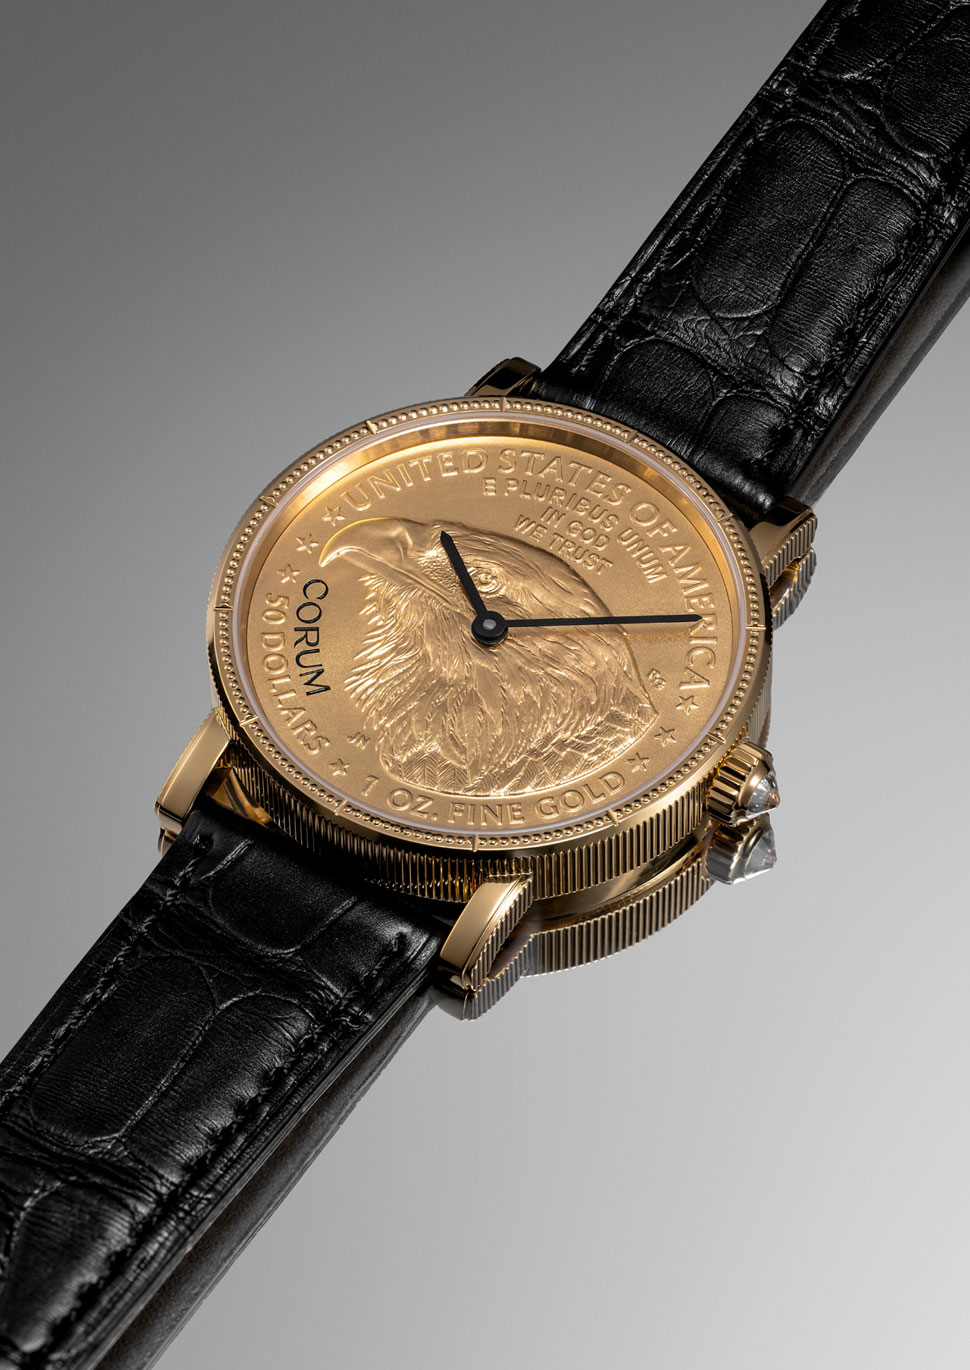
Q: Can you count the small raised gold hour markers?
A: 12